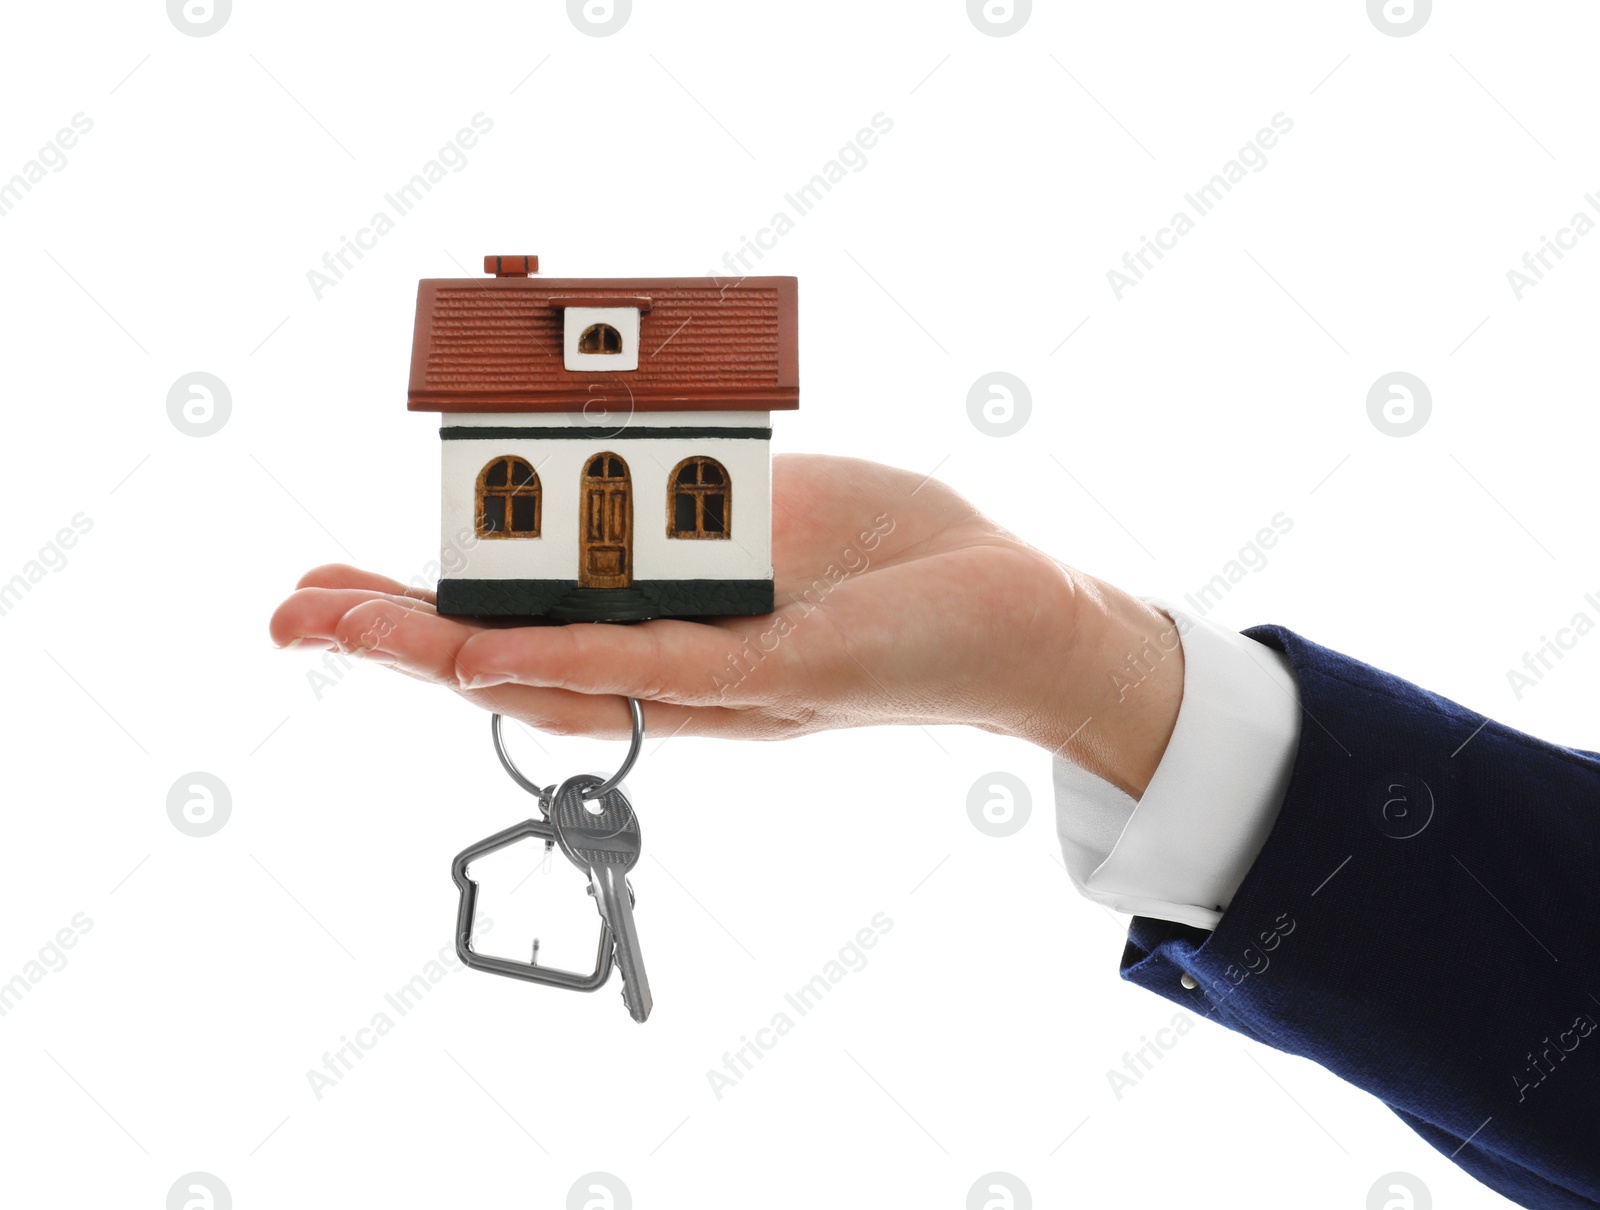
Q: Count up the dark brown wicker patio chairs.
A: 0